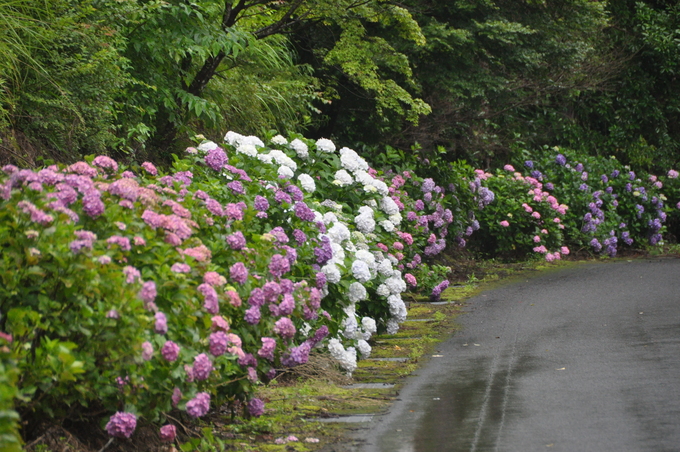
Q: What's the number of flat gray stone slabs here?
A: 7